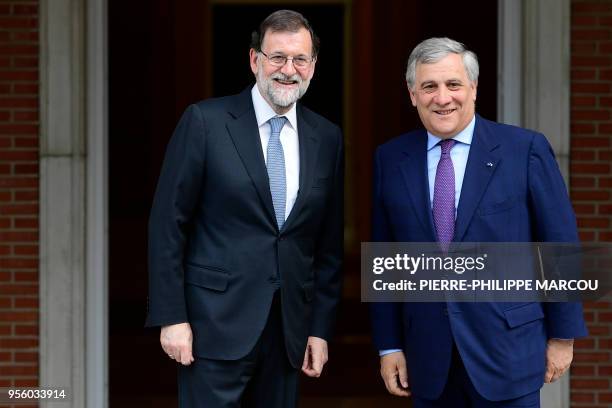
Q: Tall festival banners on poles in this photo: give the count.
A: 0